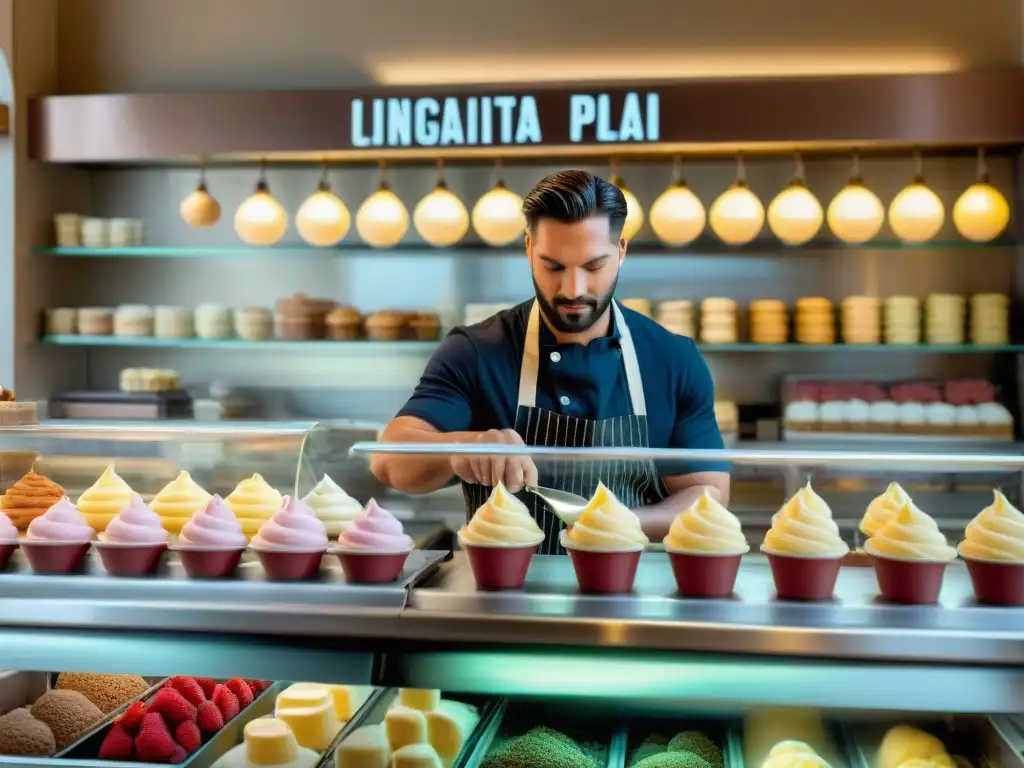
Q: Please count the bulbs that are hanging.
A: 13